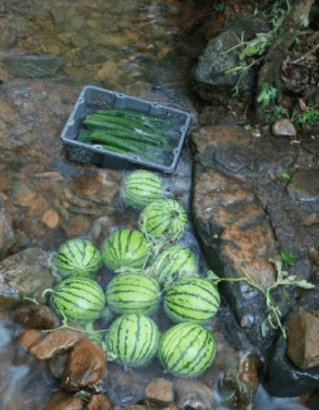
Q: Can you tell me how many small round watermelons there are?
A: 10